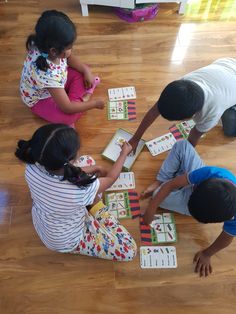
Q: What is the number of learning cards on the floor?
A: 8